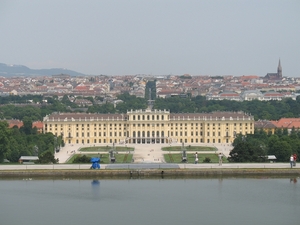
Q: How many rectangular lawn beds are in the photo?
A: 4